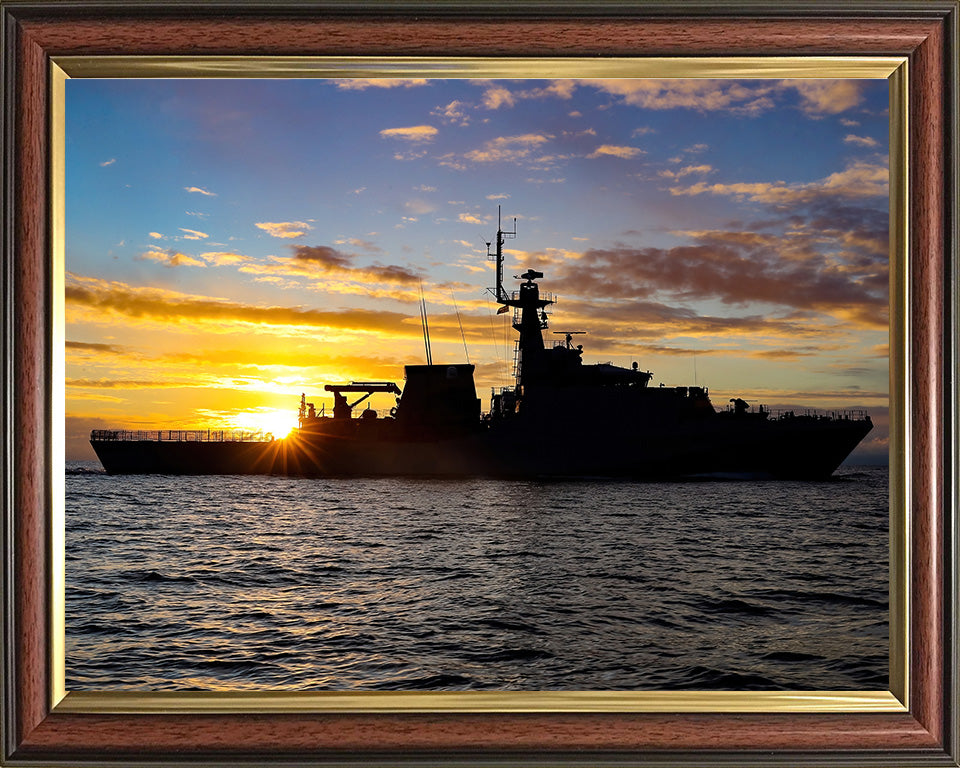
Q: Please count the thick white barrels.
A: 0